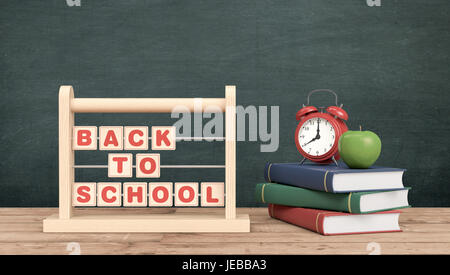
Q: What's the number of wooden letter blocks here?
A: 12